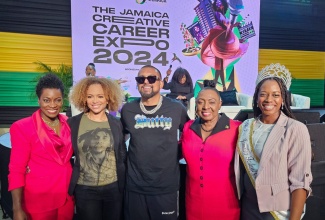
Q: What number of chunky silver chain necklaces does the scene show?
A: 1